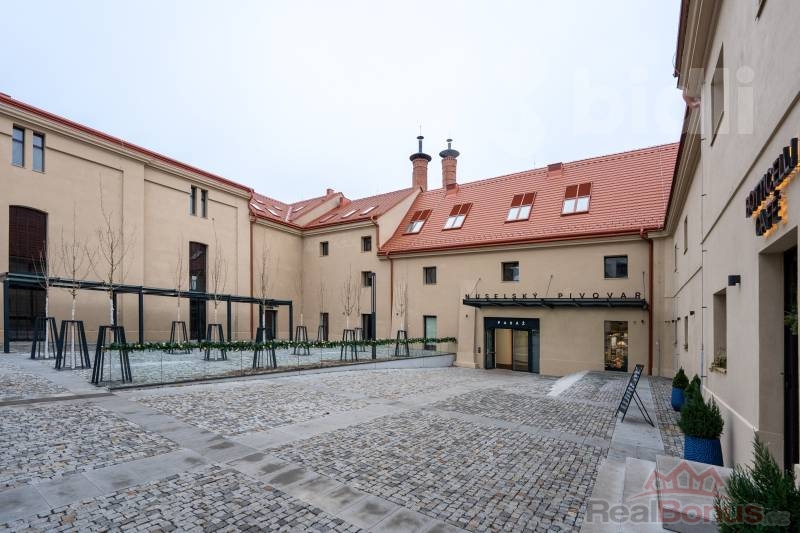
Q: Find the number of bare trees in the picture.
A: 11